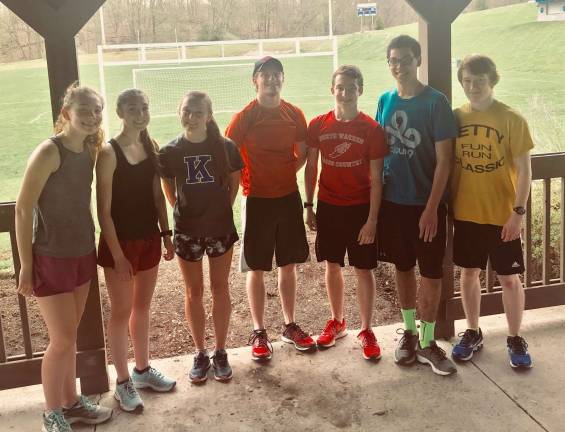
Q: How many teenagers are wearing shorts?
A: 7